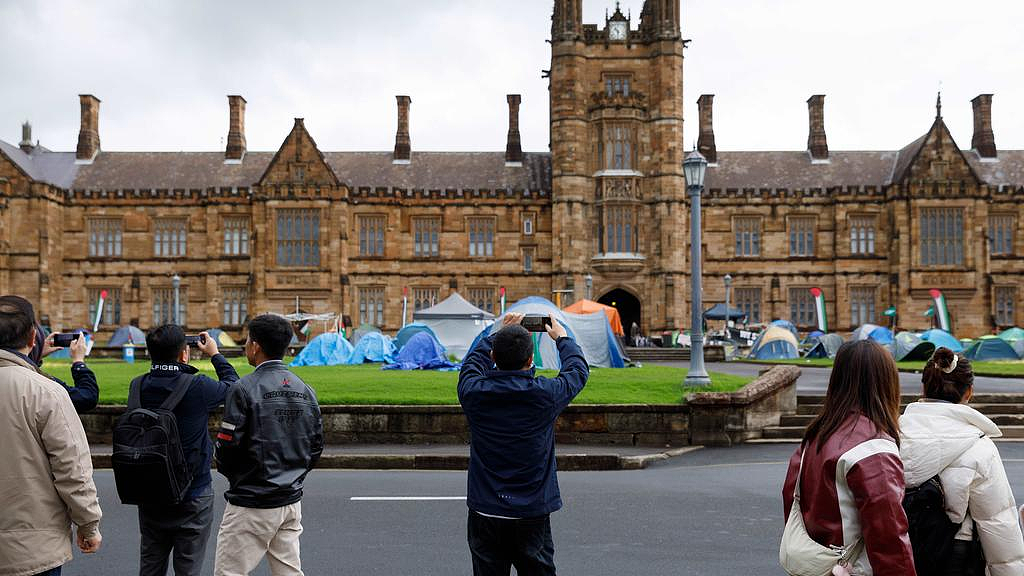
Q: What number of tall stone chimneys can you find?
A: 7